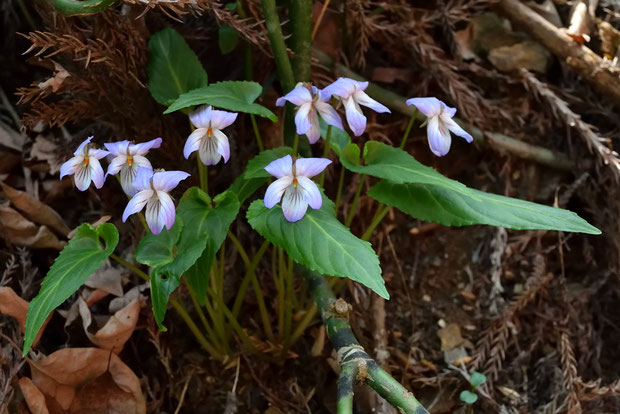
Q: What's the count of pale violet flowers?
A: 8